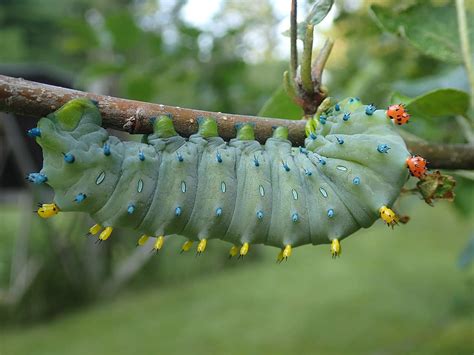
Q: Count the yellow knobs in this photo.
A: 13